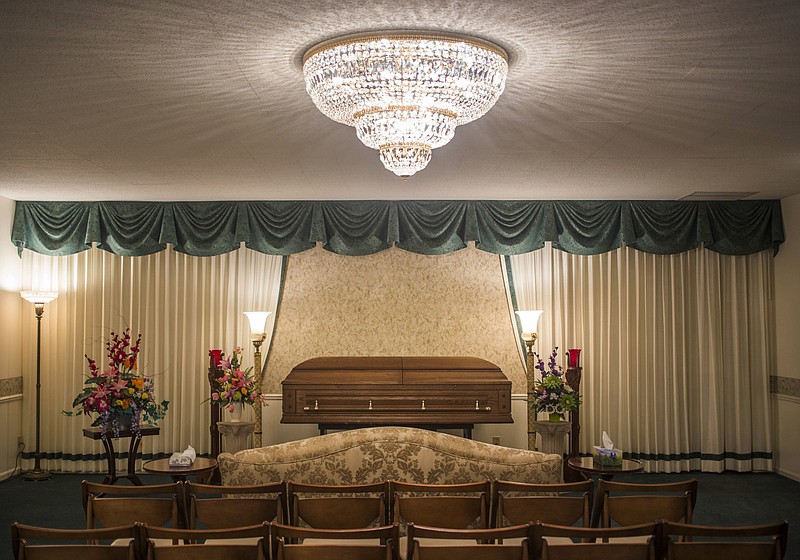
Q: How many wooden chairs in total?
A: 12